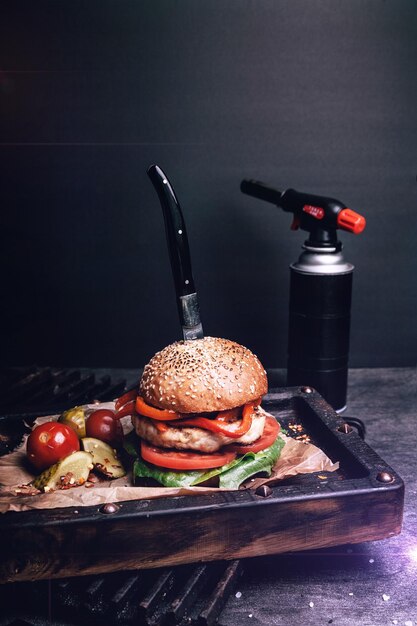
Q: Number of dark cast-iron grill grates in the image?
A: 2